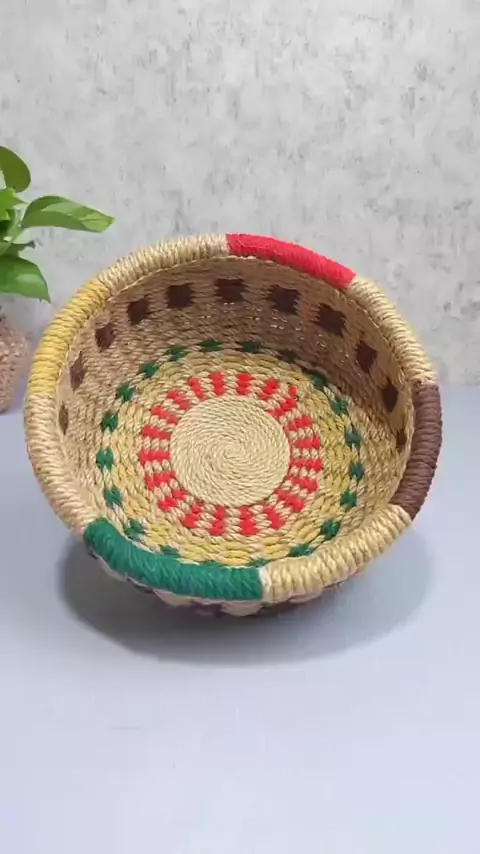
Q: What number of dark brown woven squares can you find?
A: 11